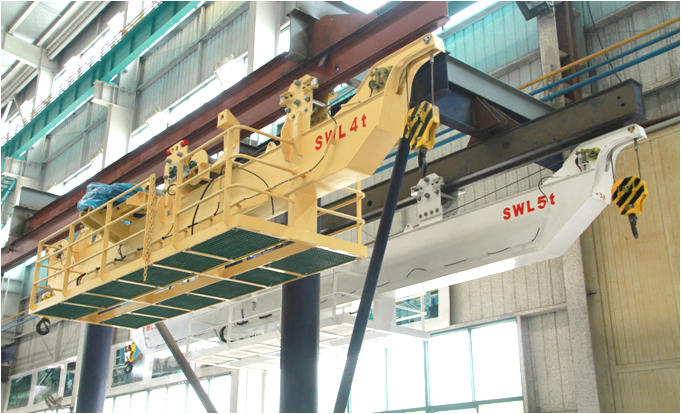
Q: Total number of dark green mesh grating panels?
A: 12